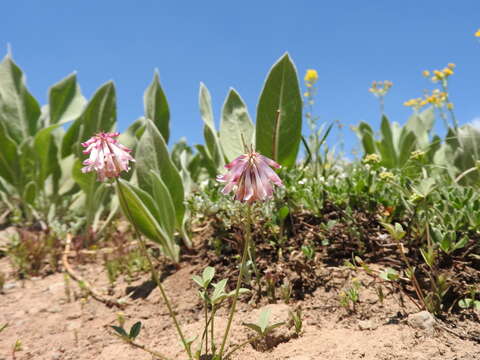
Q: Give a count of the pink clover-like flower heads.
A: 2